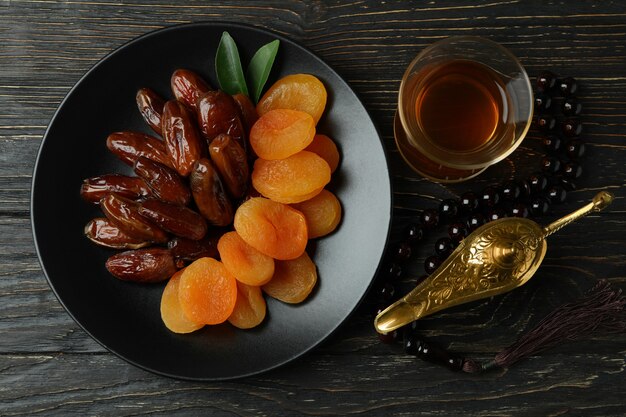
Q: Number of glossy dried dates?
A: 15